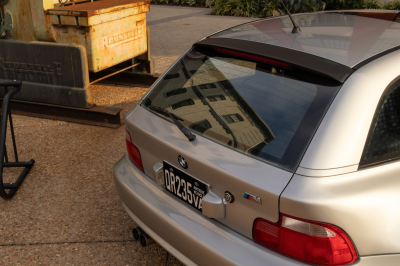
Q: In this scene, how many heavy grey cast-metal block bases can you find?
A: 1